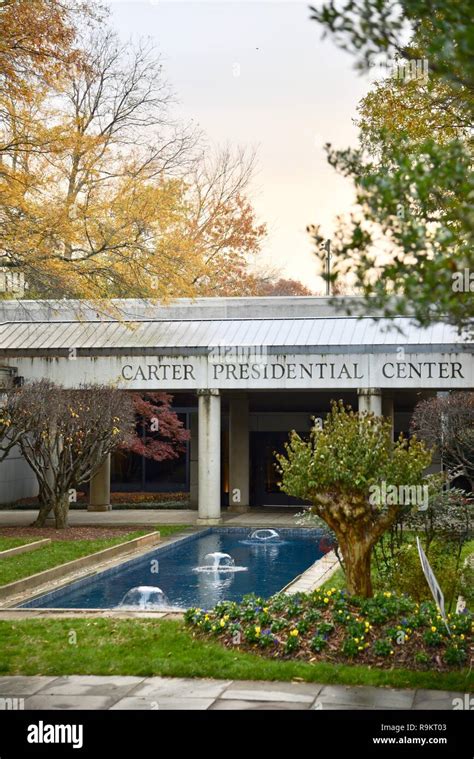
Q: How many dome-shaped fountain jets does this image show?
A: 3